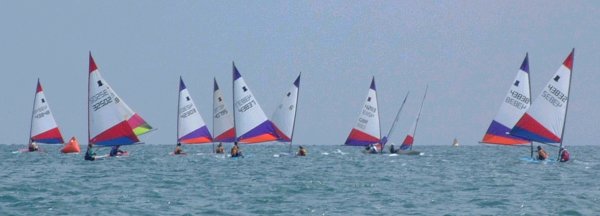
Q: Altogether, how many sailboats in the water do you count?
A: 12